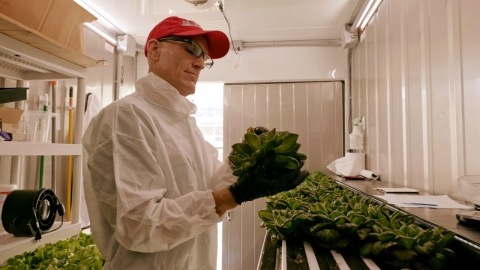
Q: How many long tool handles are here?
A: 3